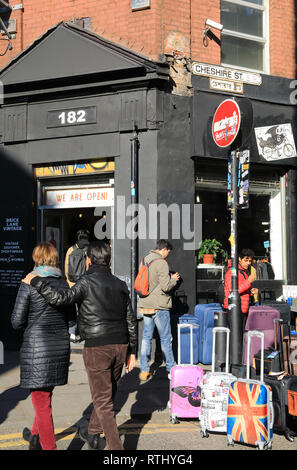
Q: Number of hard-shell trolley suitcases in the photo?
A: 3